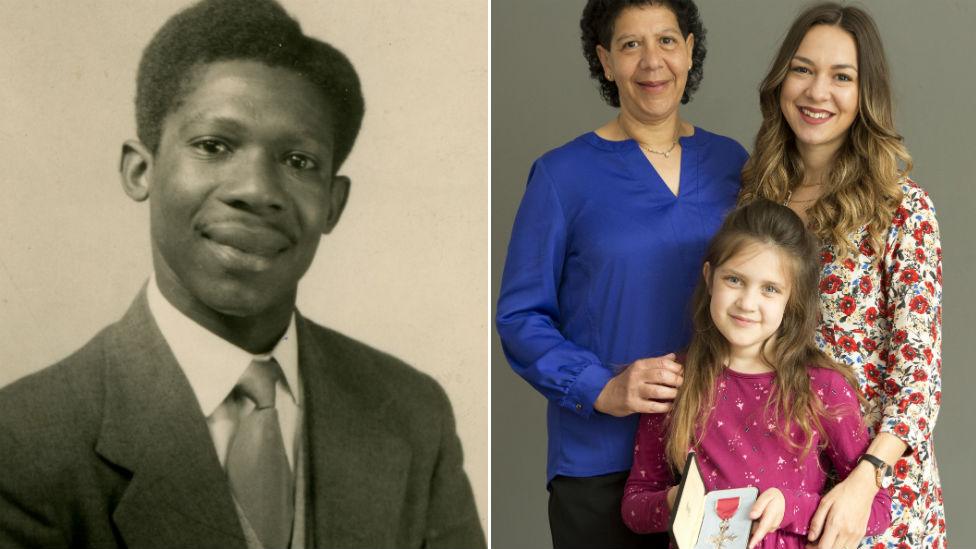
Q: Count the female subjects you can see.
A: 3